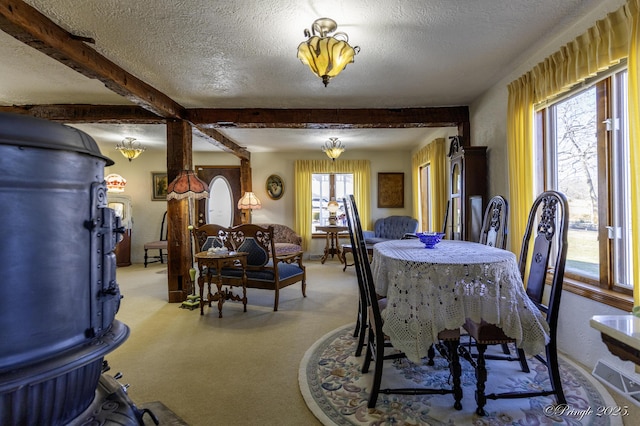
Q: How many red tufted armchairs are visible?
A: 0